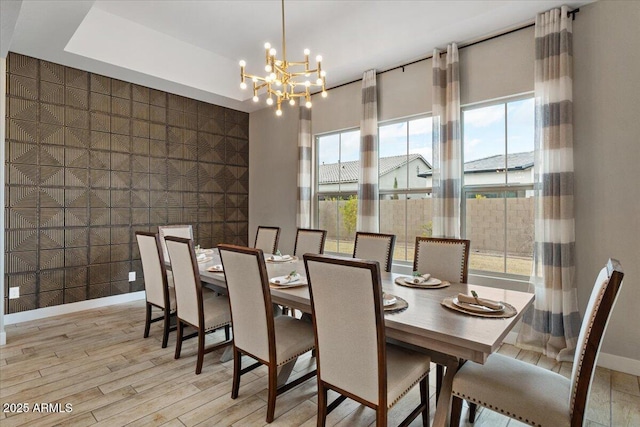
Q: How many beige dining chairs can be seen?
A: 10